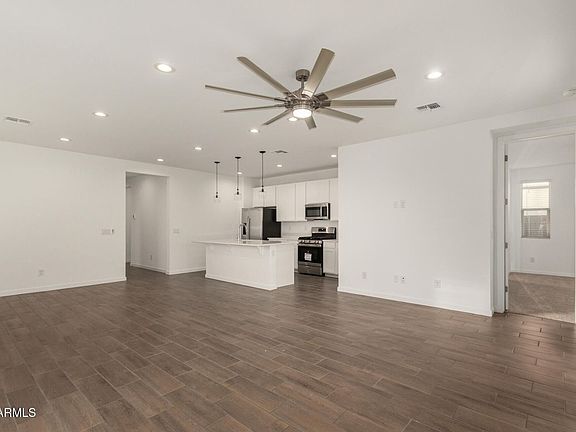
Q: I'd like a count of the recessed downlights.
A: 11